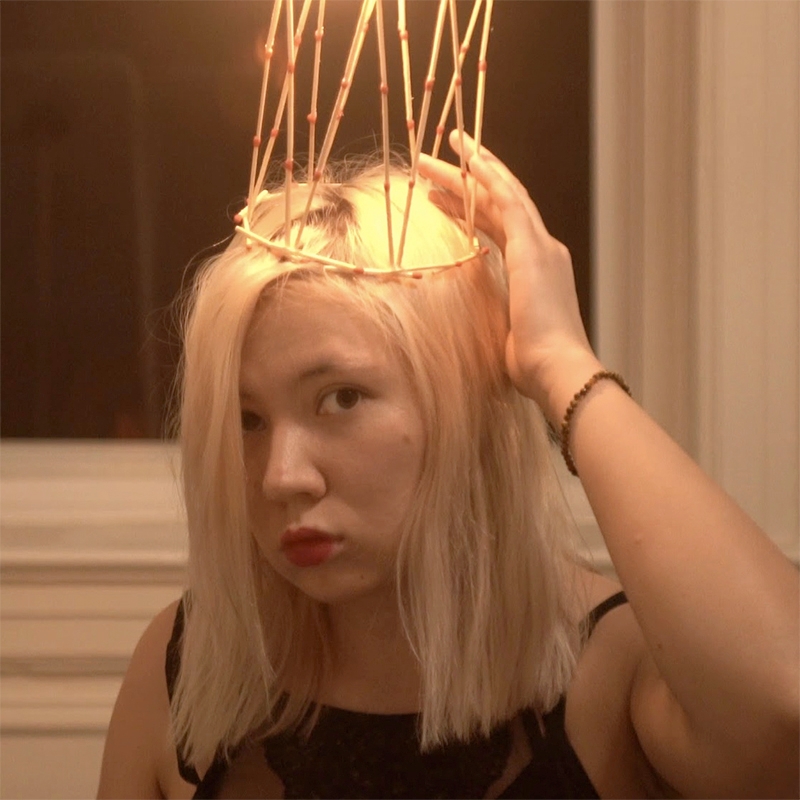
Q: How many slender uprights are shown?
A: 12